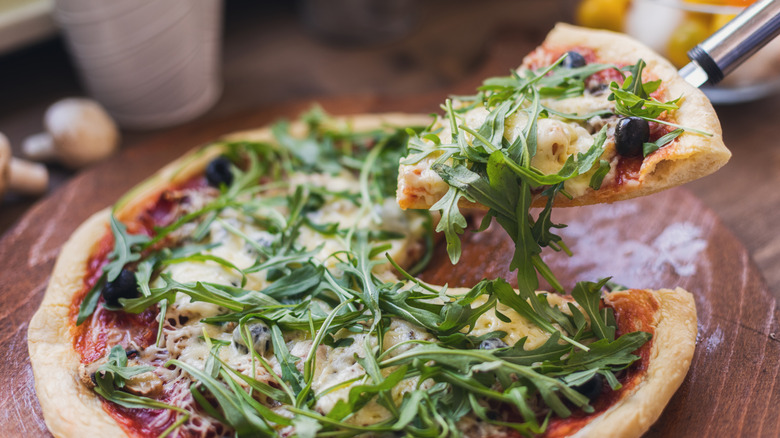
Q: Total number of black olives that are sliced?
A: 0